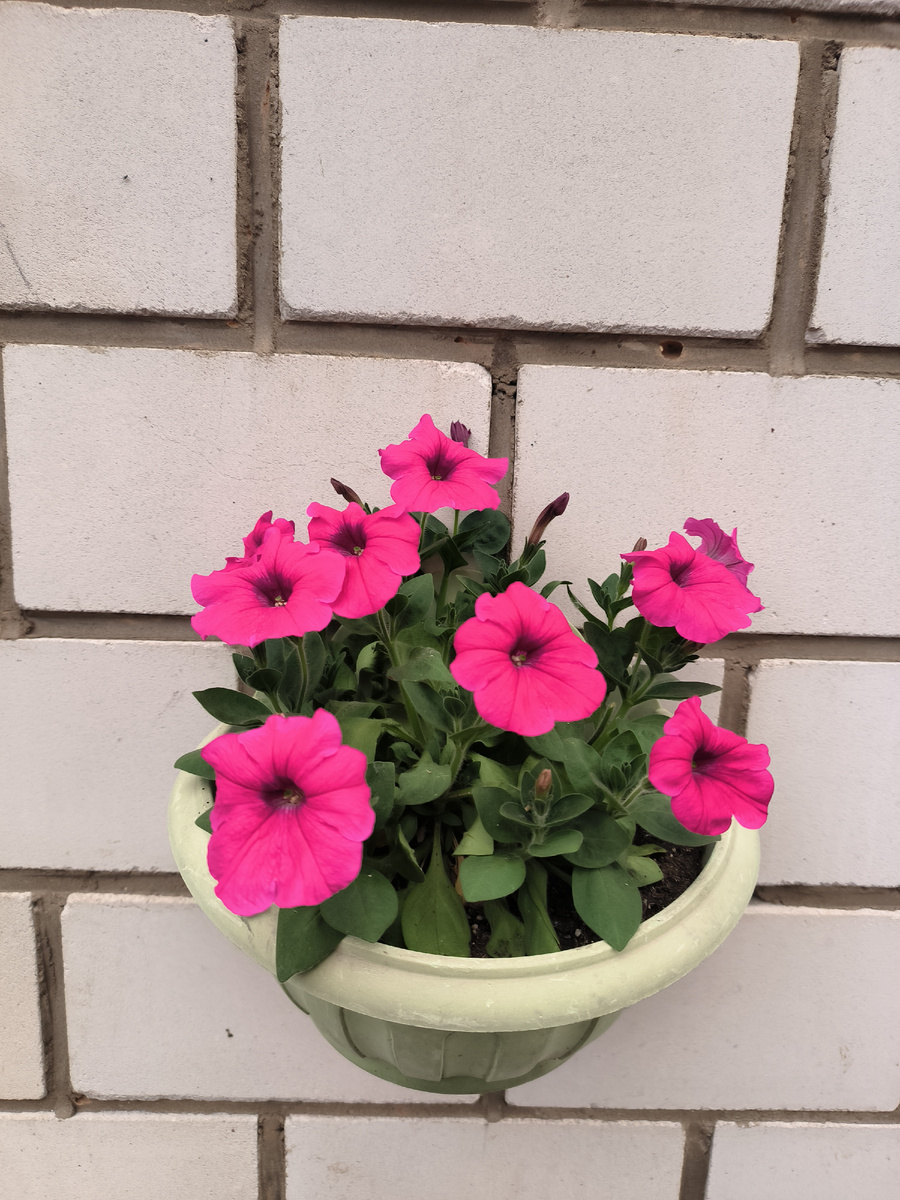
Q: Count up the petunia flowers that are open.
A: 9